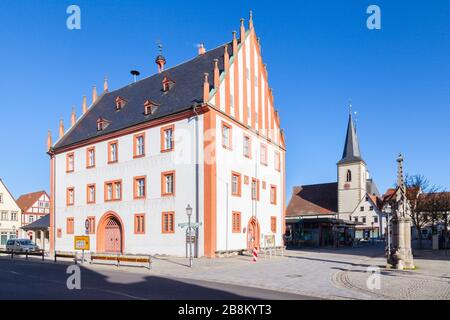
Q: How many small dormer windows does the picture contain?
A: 4